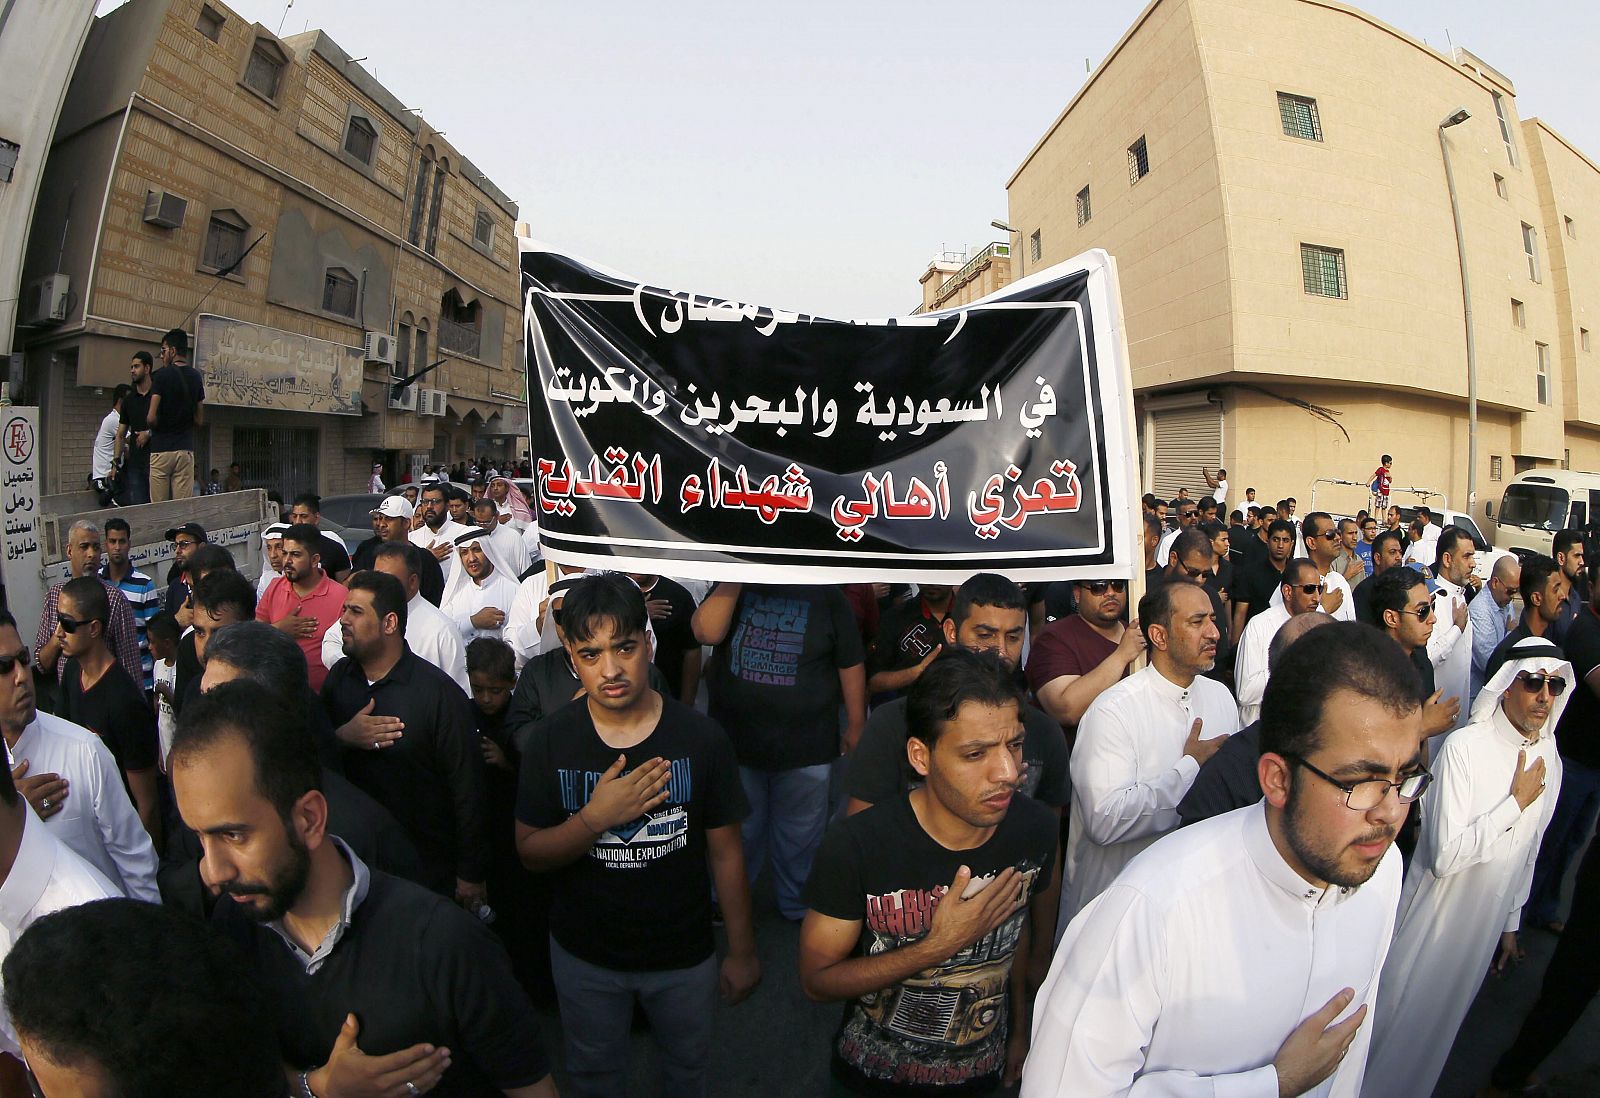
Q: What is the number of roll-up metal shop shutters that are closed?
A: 1